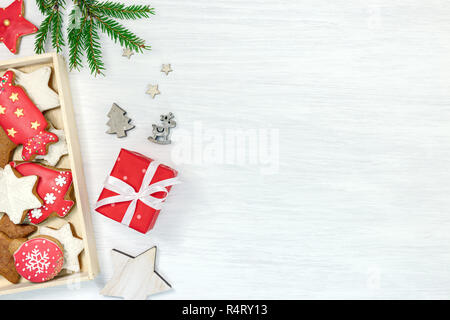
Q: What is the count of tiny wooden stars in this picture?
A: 3